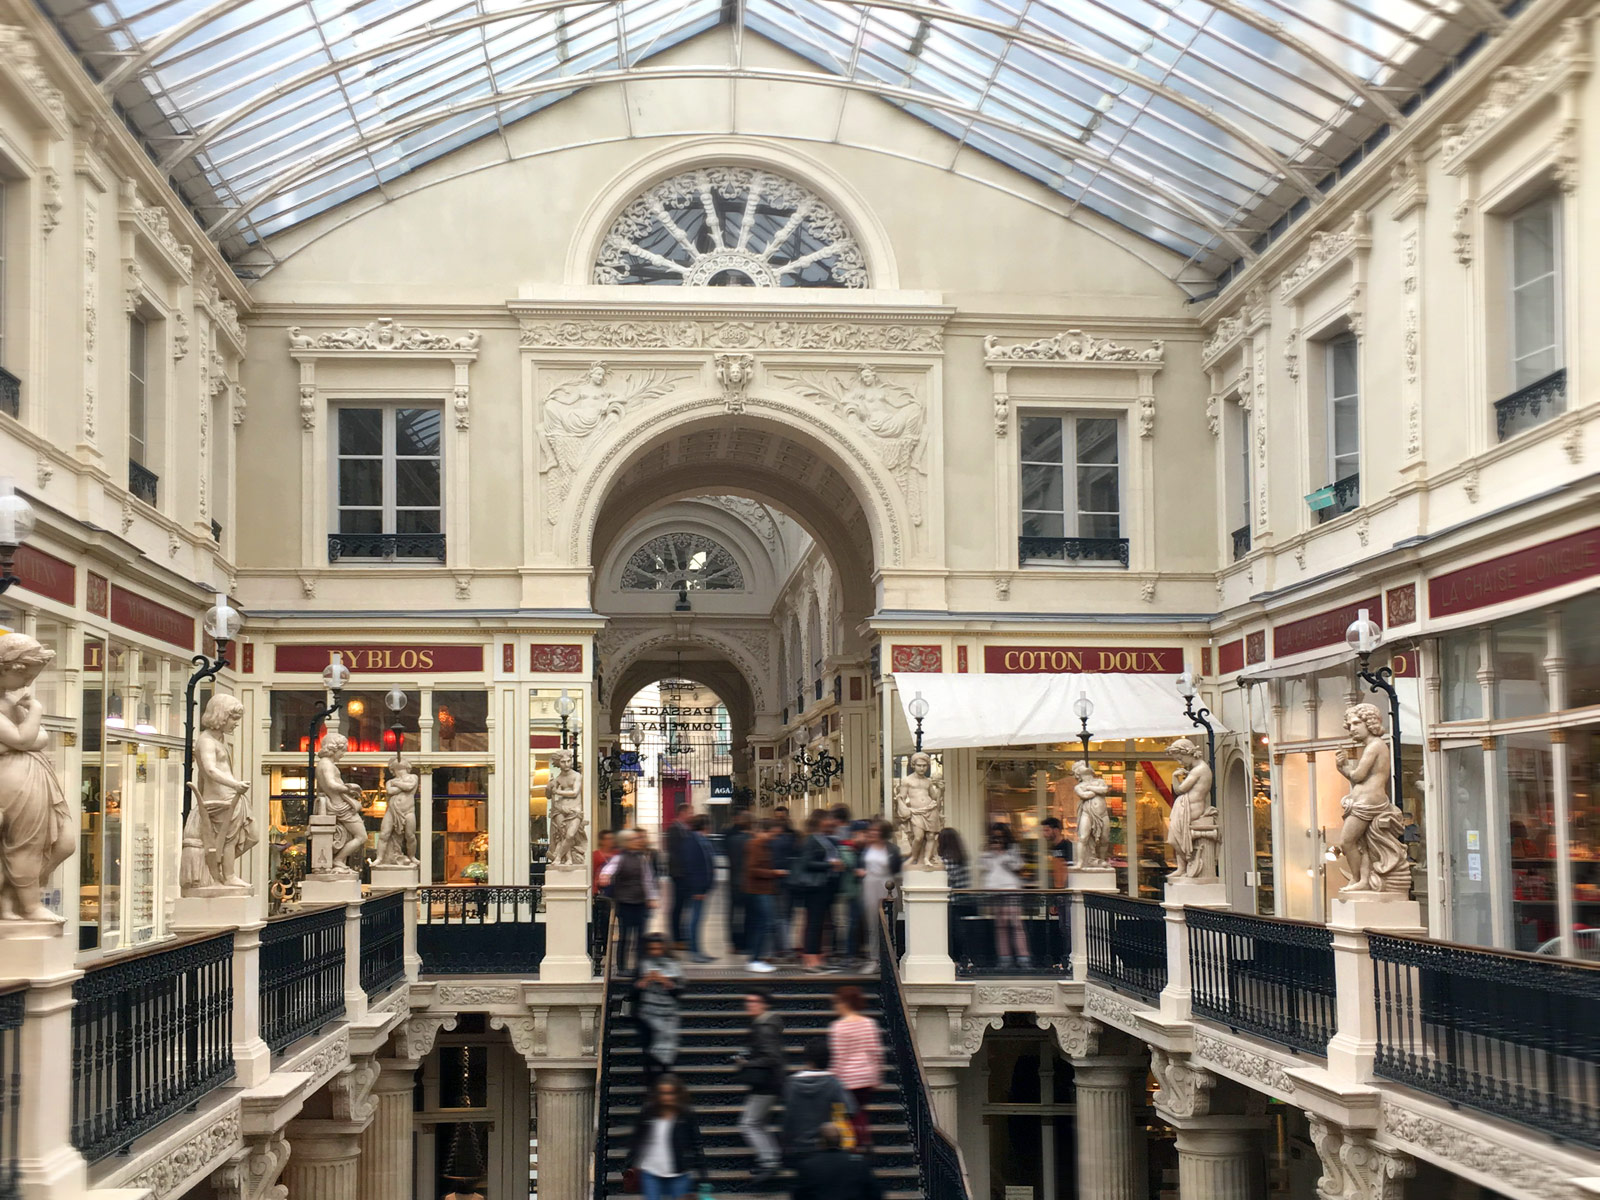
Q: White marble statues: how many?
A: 9